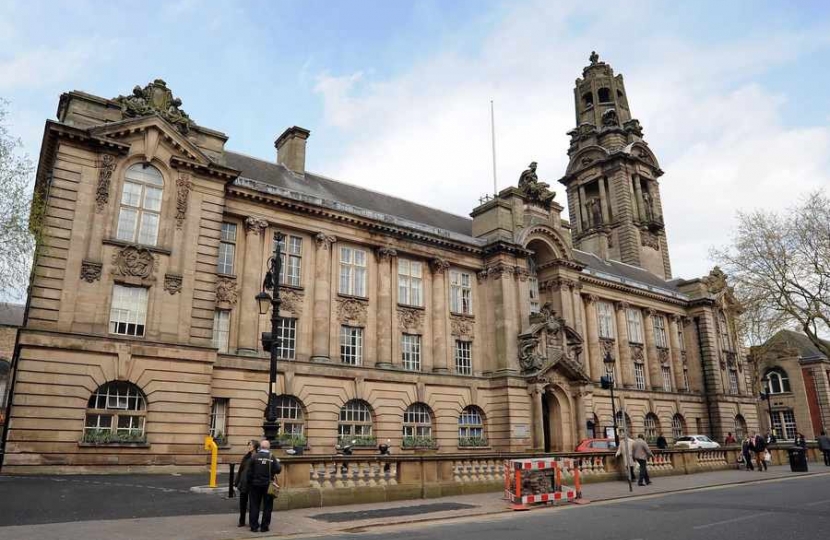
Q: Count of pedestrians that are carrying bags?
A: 3